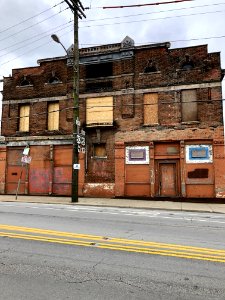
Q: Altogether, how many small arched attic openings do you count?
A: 4